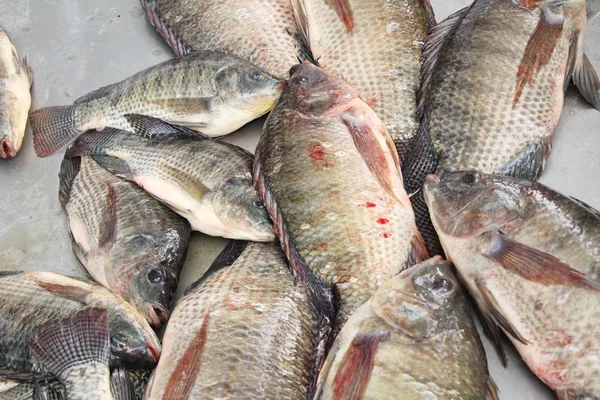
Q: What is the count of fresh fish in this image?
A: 13